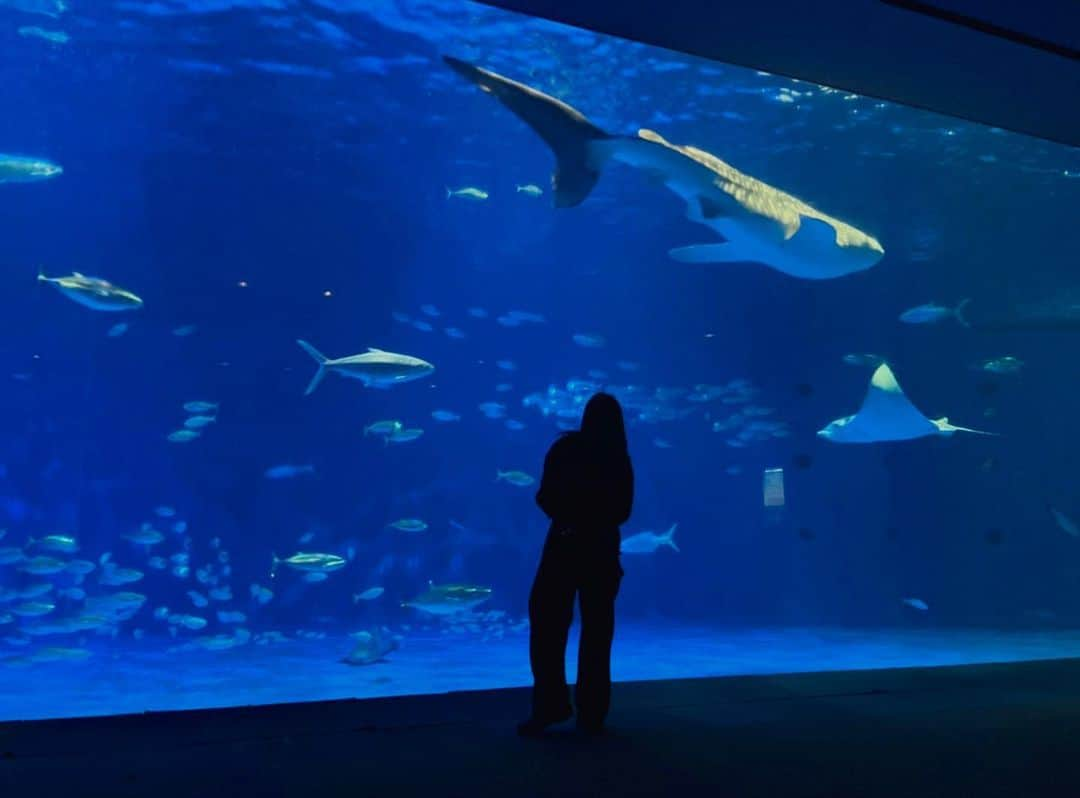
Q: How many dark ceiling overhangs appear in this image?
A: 1